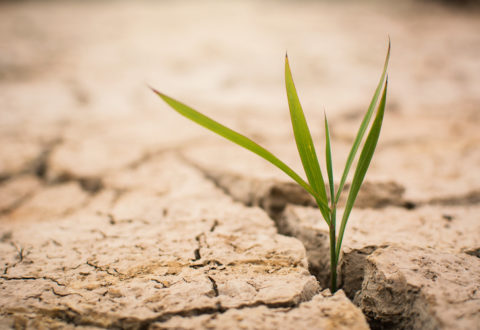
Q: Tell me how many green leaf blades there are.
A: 5